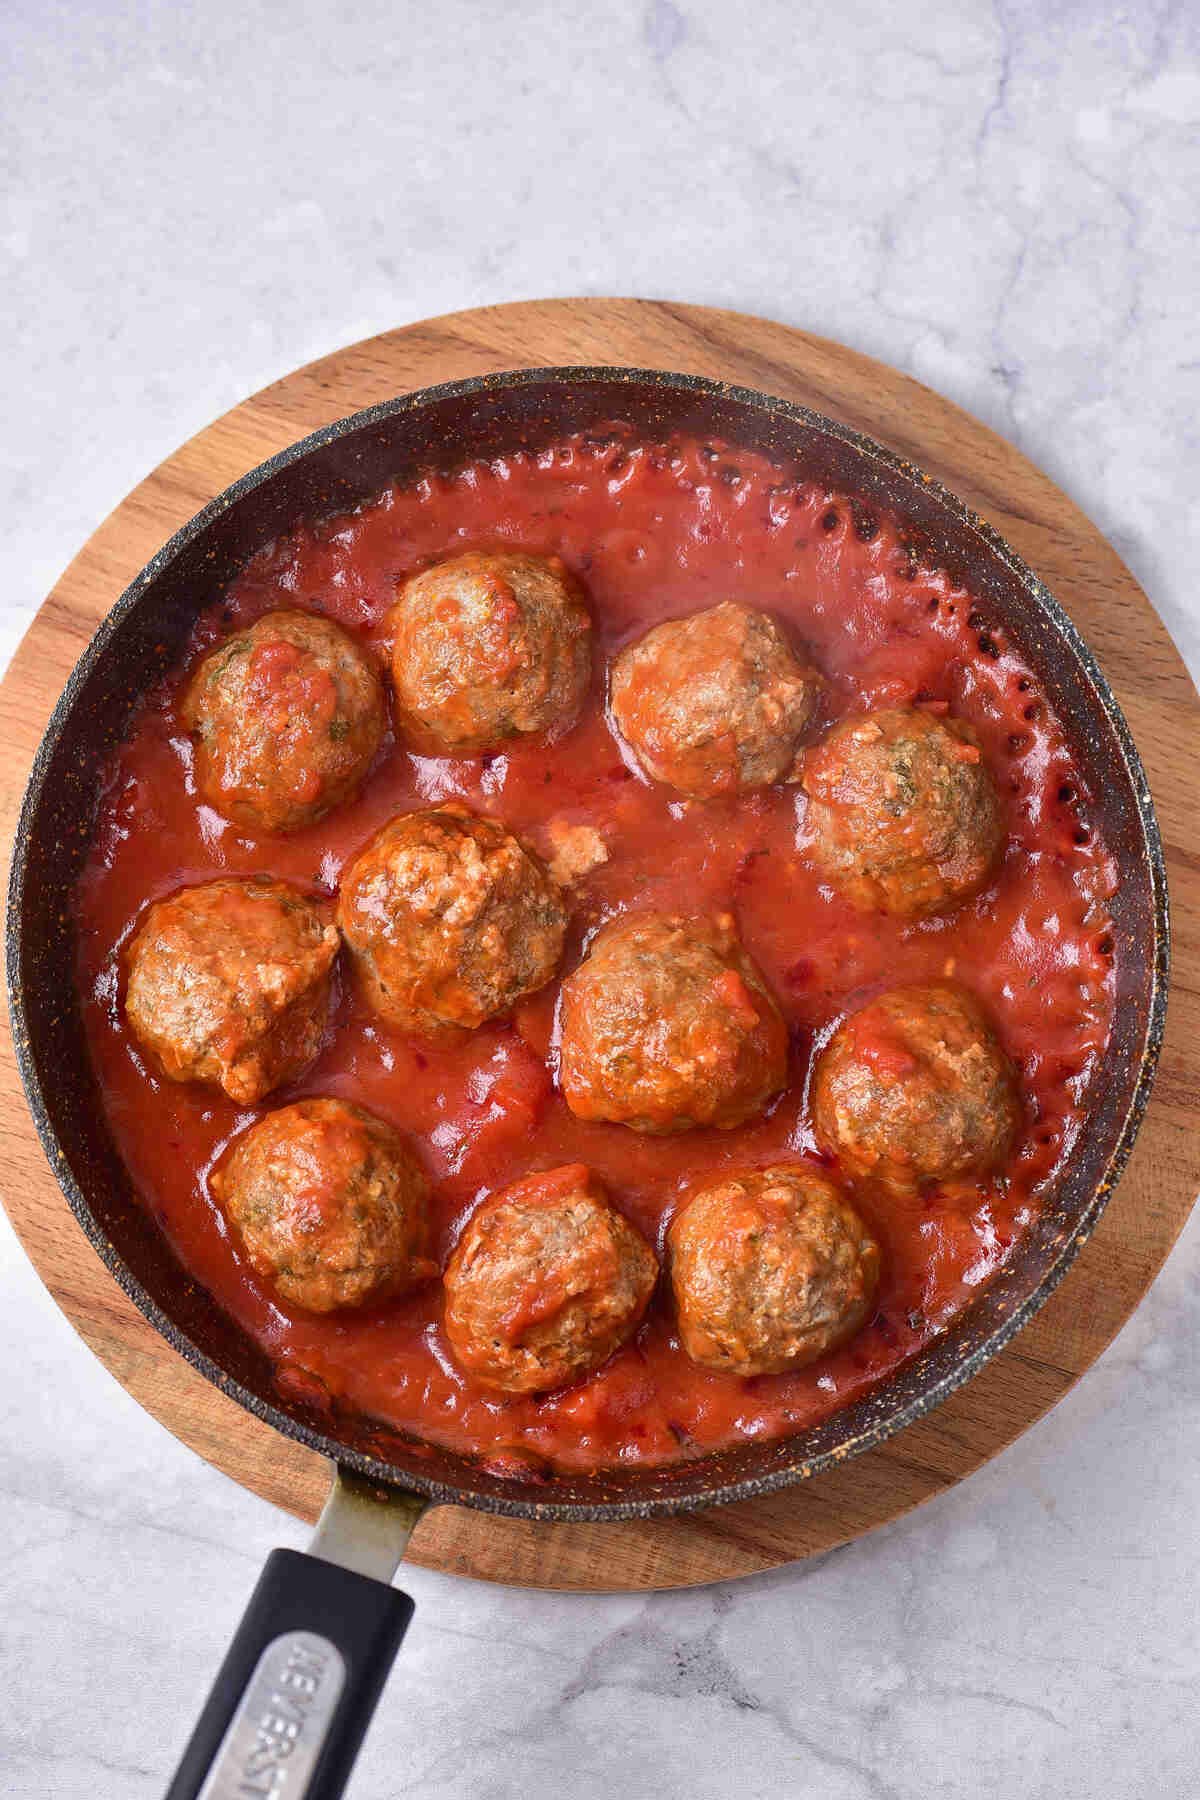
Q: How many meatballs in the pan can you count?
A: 11